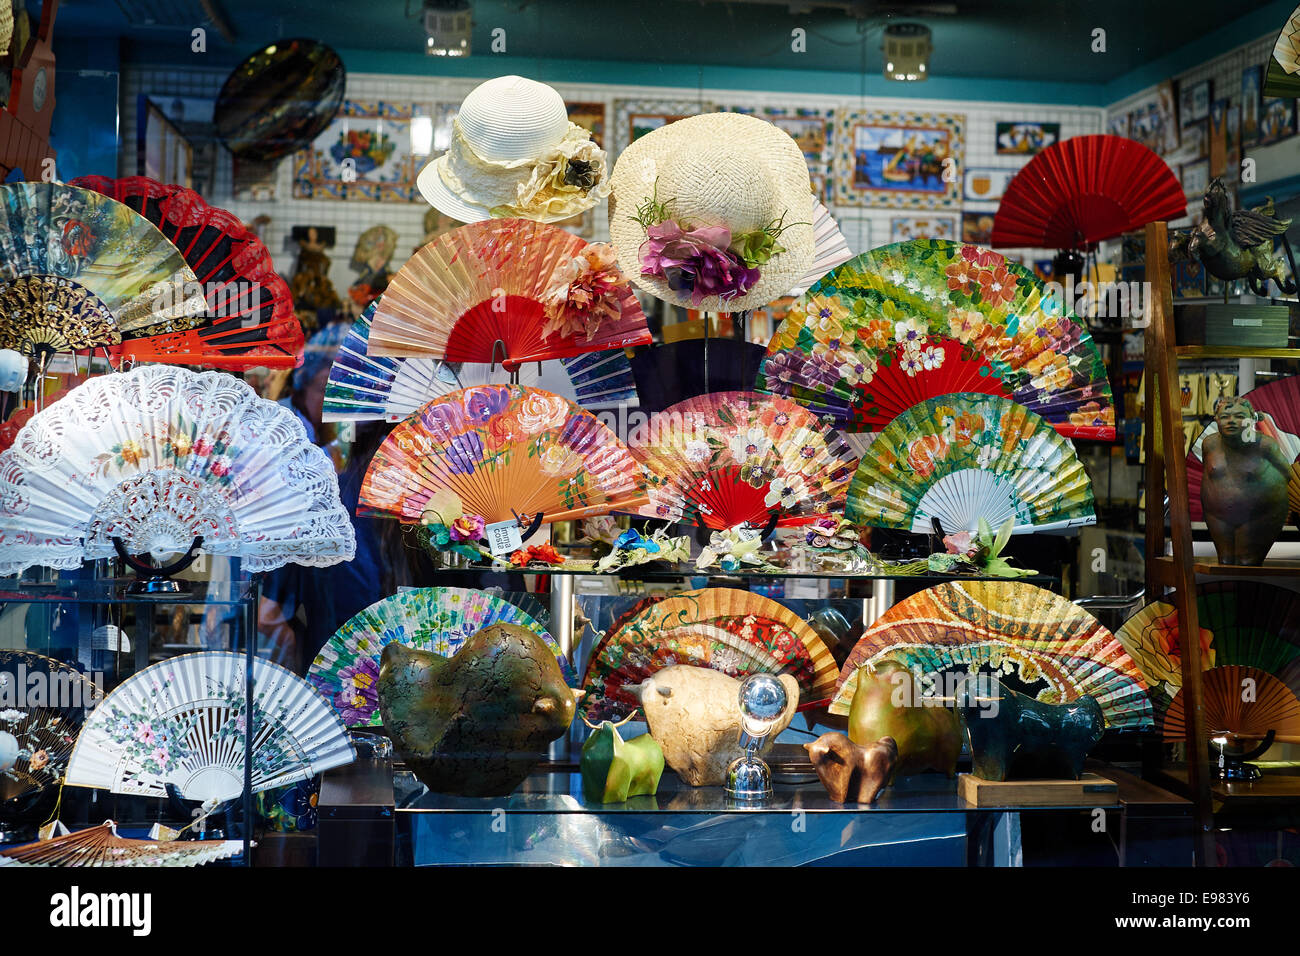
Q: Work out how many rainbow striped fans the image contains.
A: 0